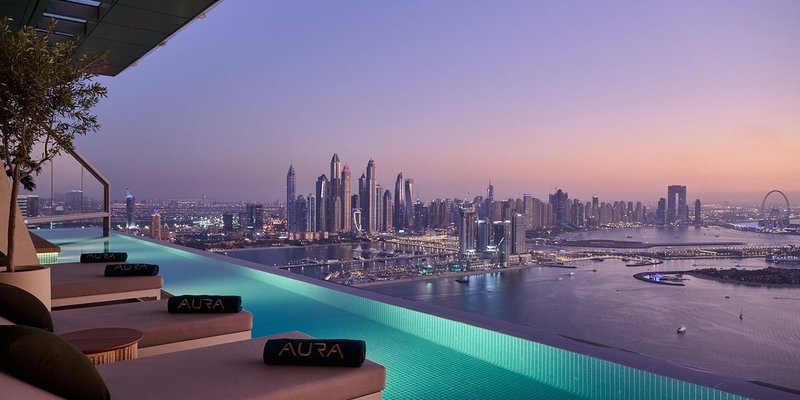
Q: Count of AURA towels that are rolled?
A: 4